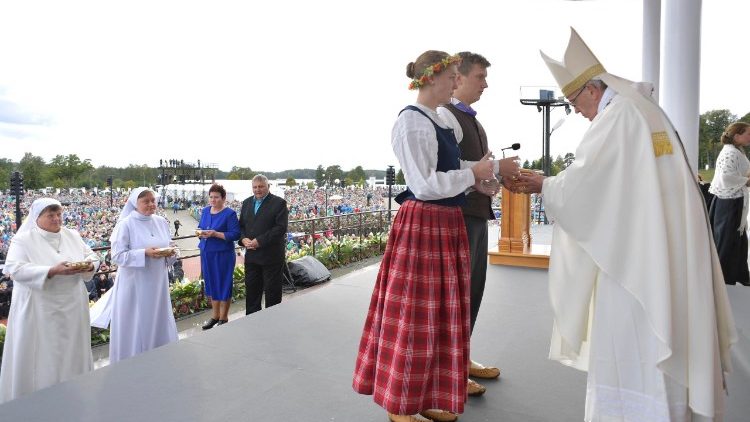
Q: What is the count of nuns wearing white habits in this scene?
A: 2